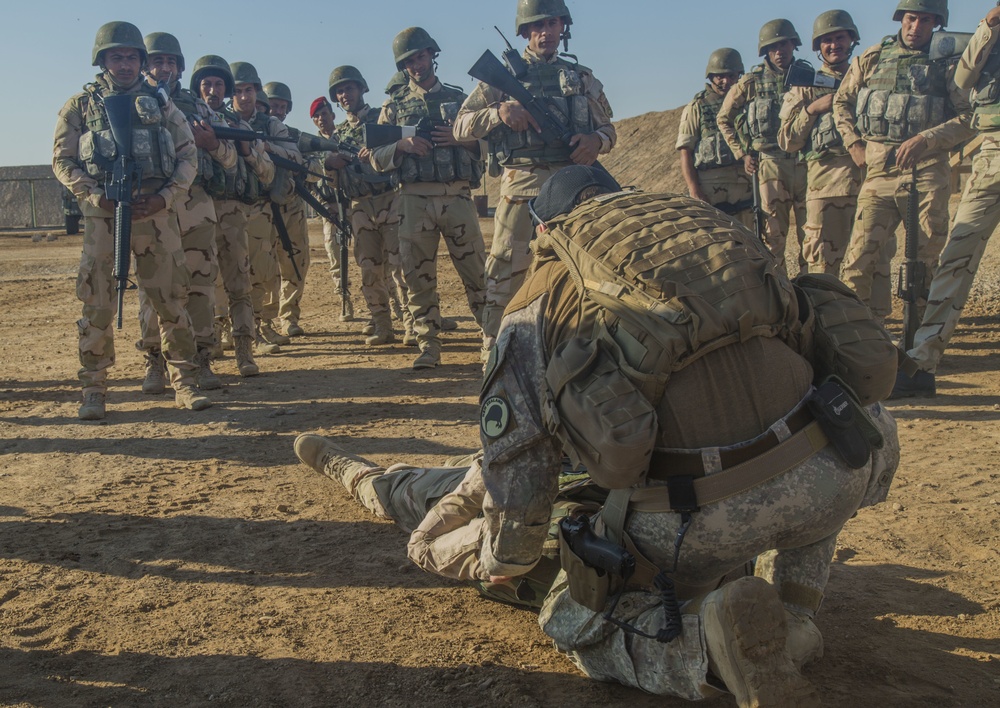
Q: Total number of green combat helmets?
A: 14